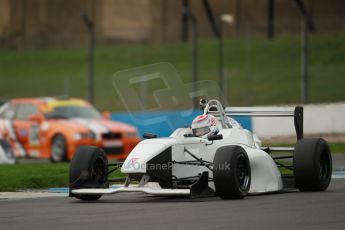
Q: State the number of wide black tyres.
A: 3